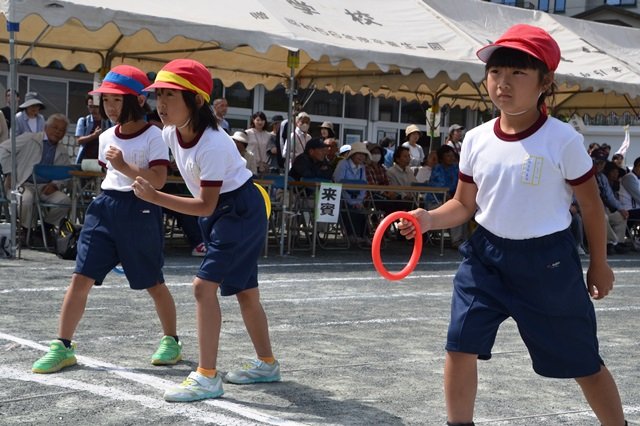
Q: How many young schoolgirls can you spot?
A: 3